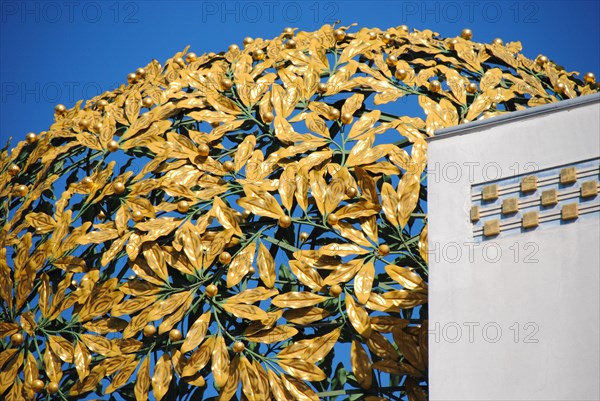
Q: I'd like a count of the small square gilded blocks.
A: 10